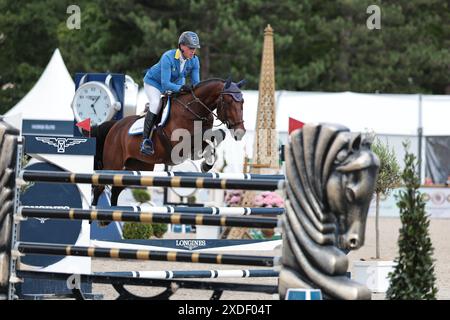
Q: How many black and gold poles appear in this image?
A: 3